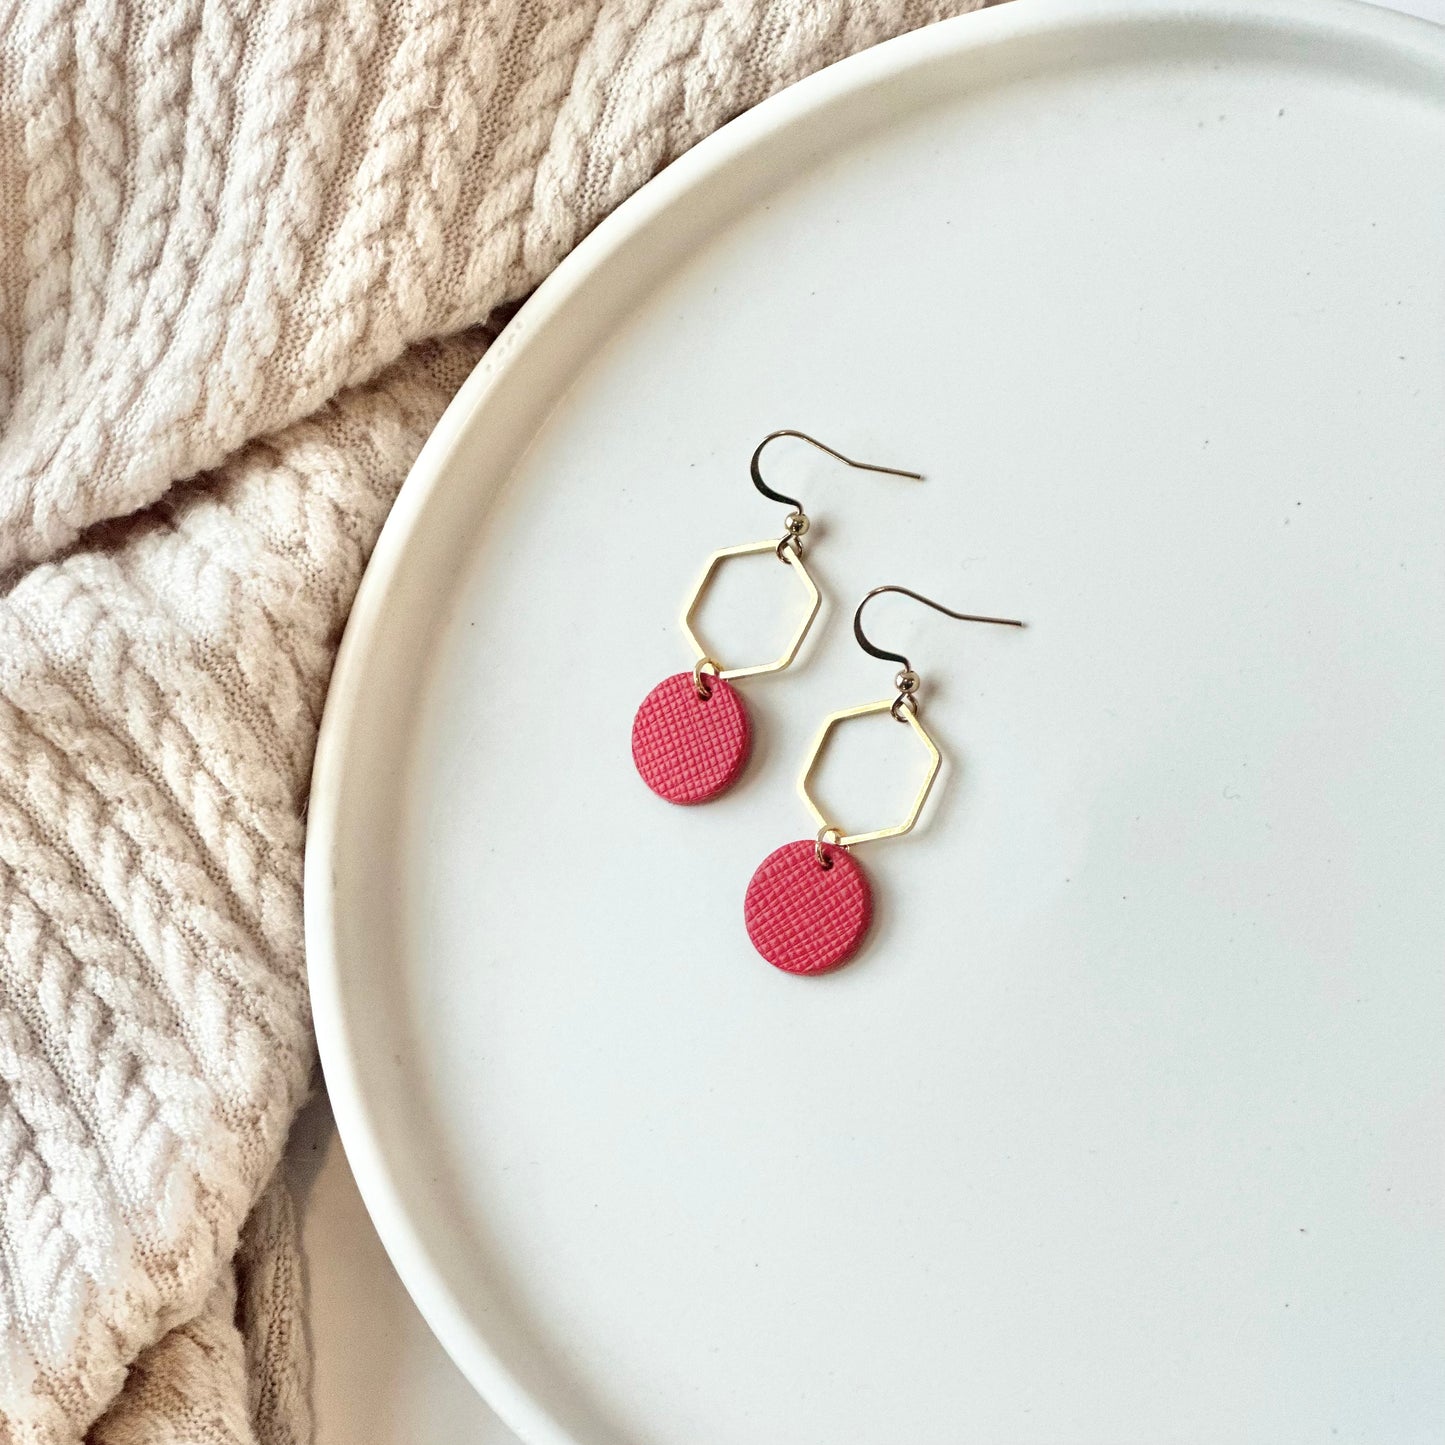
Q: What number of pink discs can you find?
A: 2